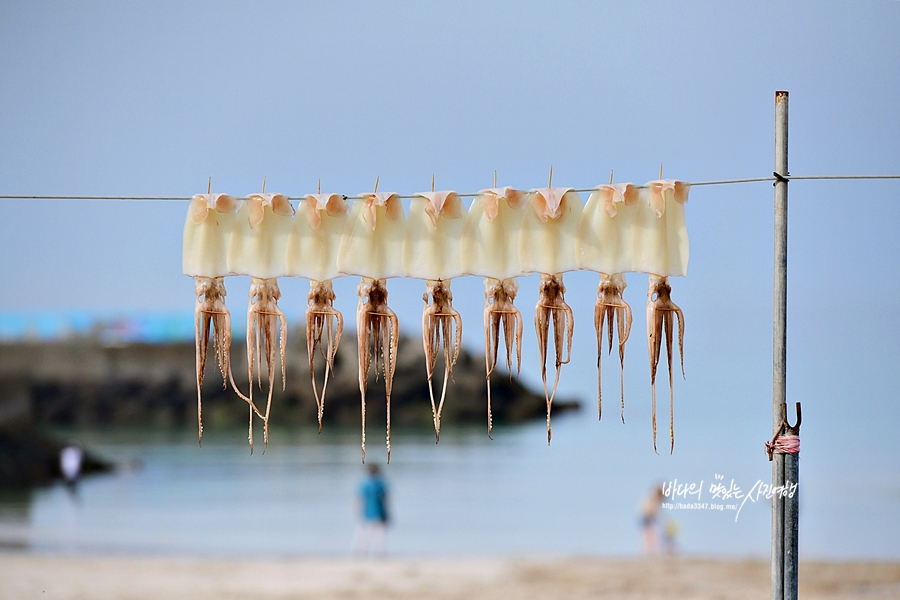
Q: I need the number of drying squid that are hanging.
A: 9